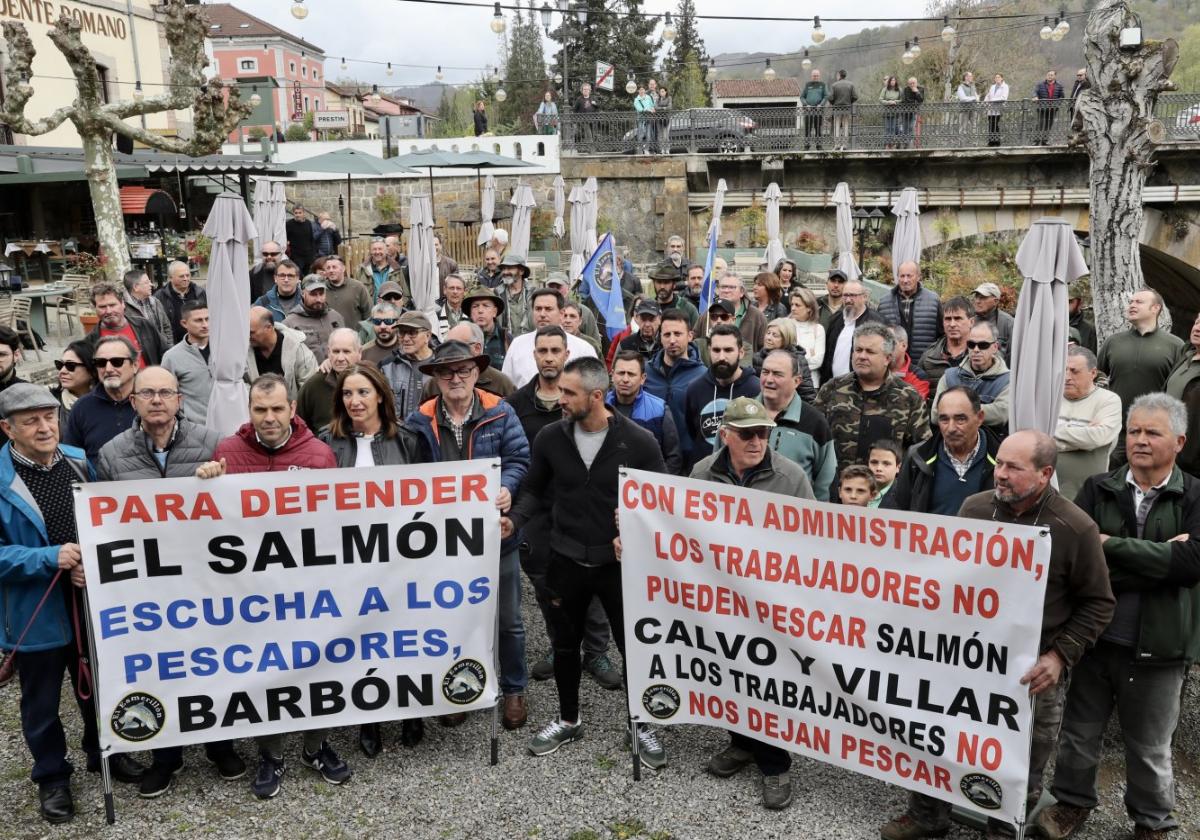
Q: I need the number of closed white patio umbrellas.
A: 14